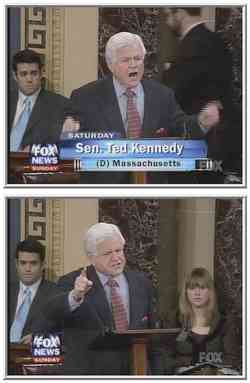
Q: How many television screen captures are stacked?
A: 2